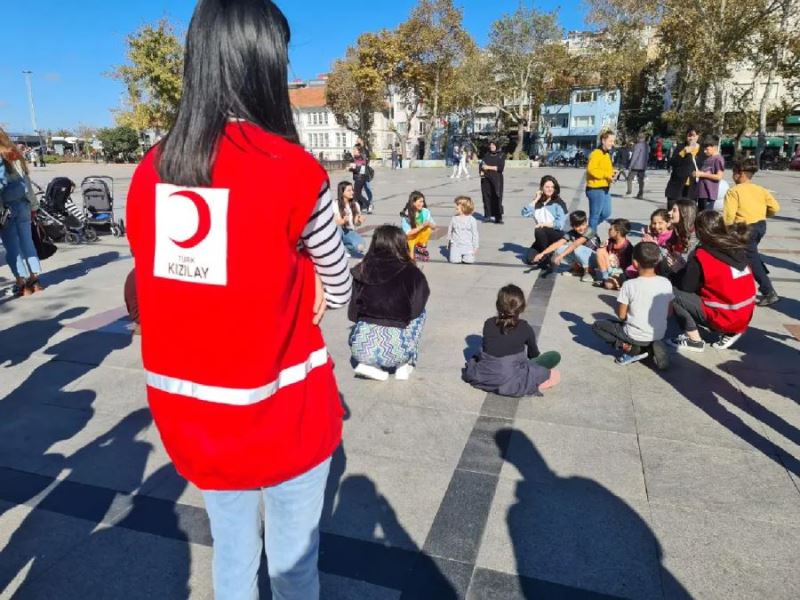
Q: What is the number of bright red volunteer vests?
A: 2